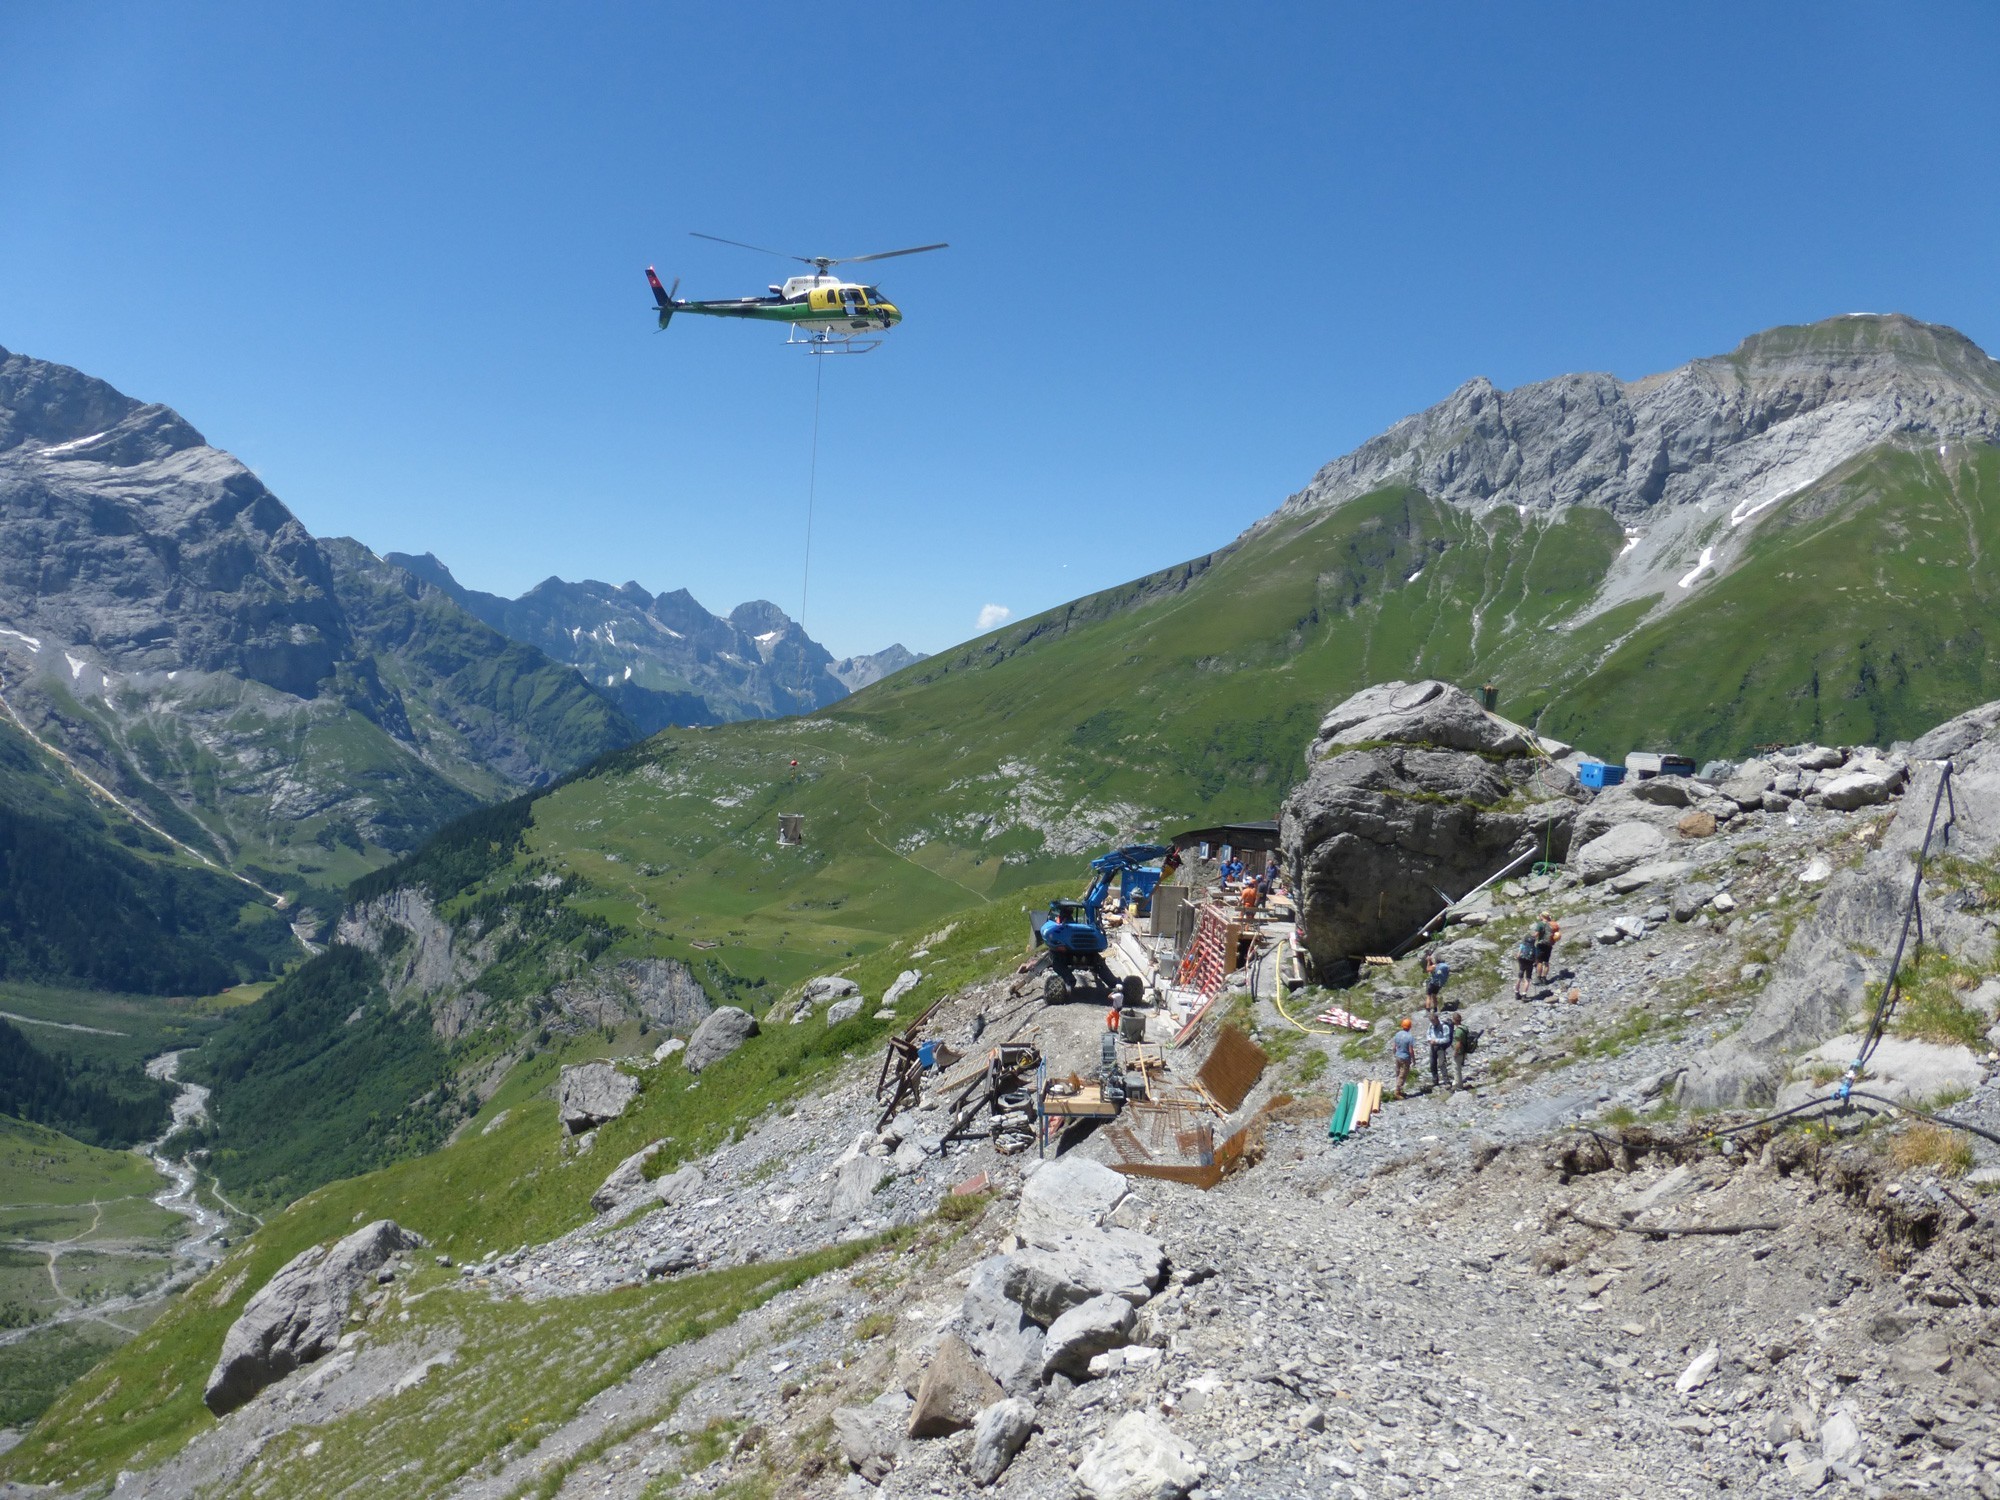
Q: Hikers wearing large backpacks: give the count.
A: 5